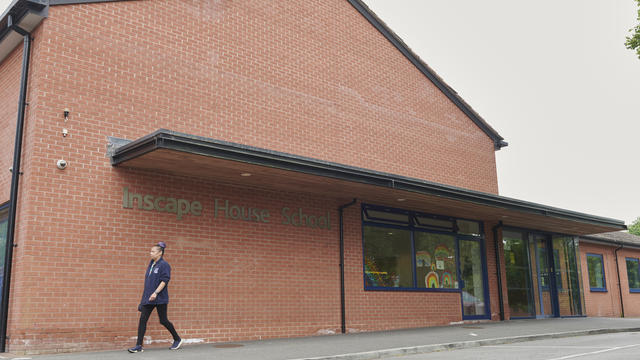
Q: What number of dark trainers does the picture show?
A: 2